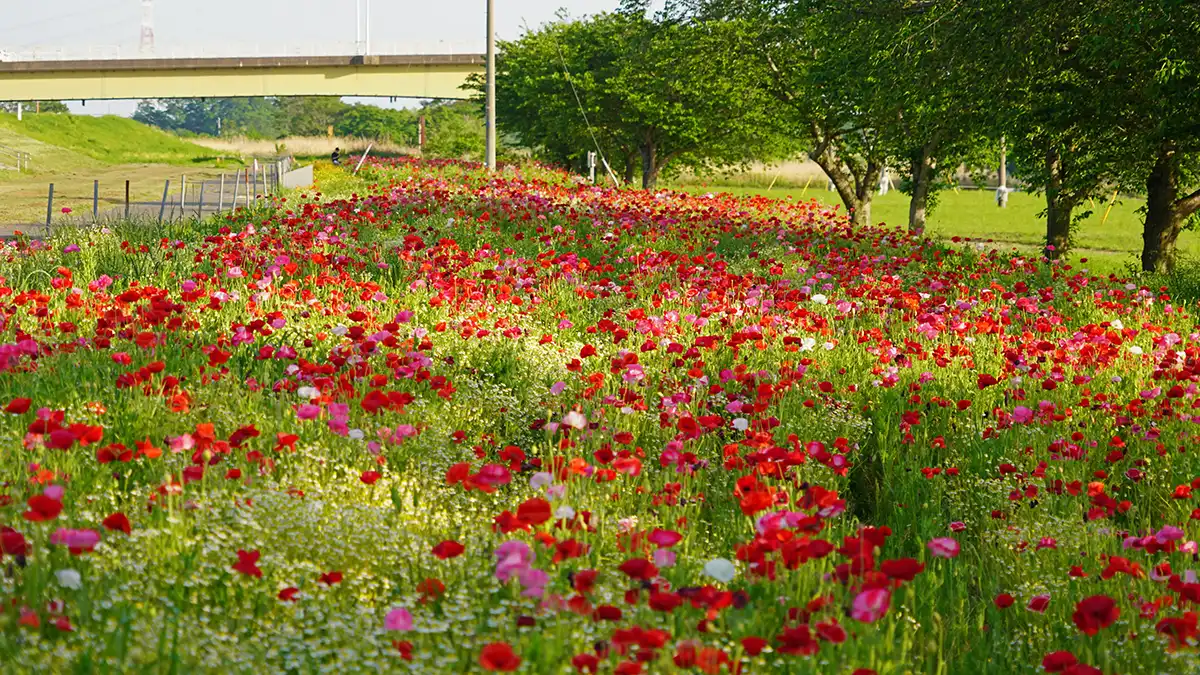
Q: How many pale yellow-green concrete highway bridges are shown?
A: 1